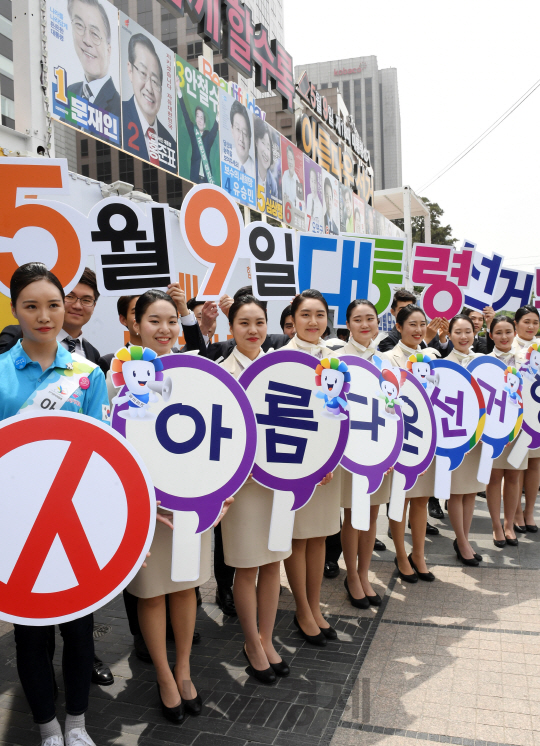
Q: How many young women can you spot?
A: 9